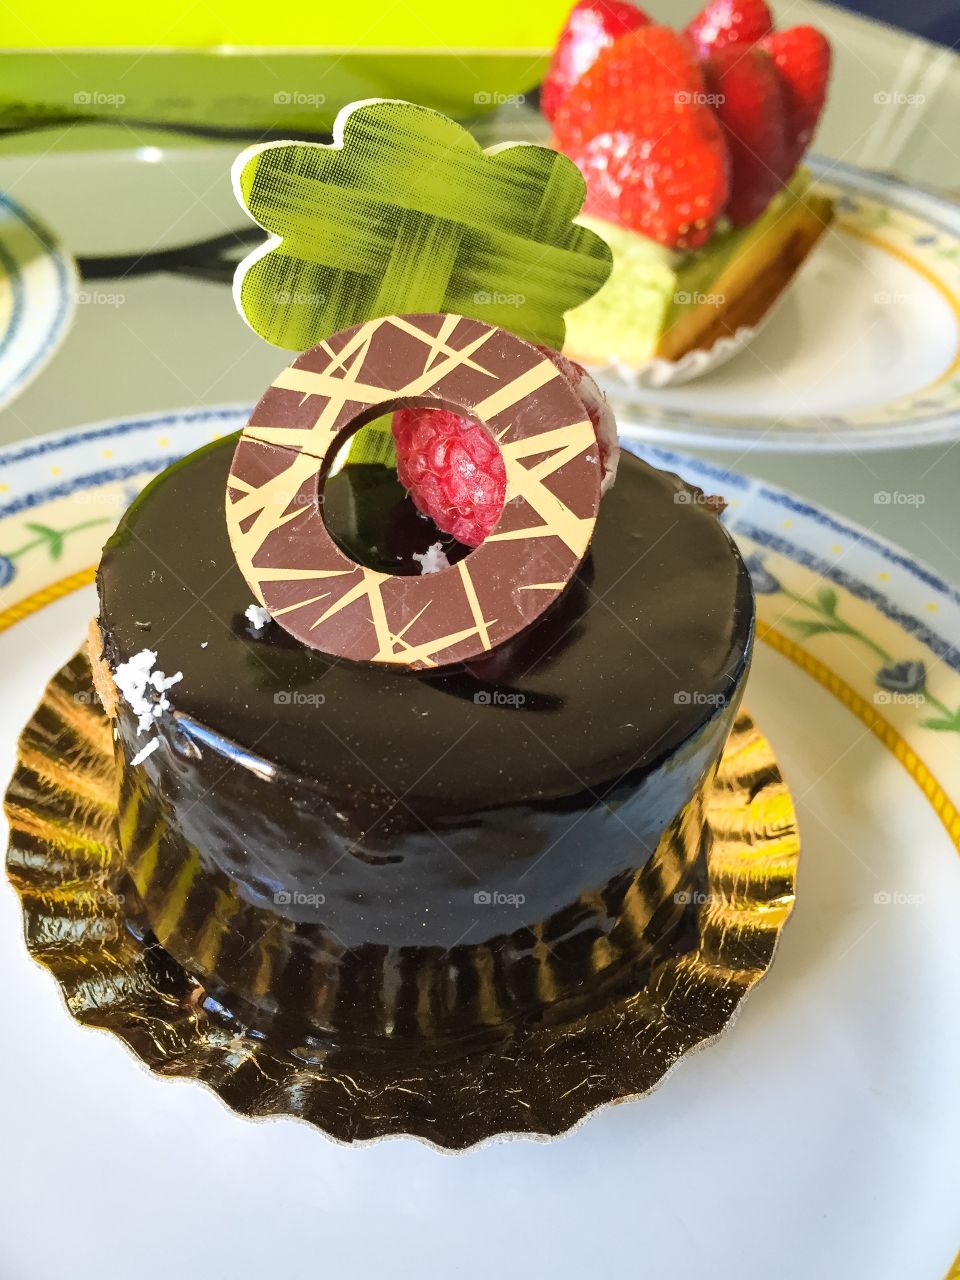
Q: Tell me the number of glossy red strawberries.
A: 5